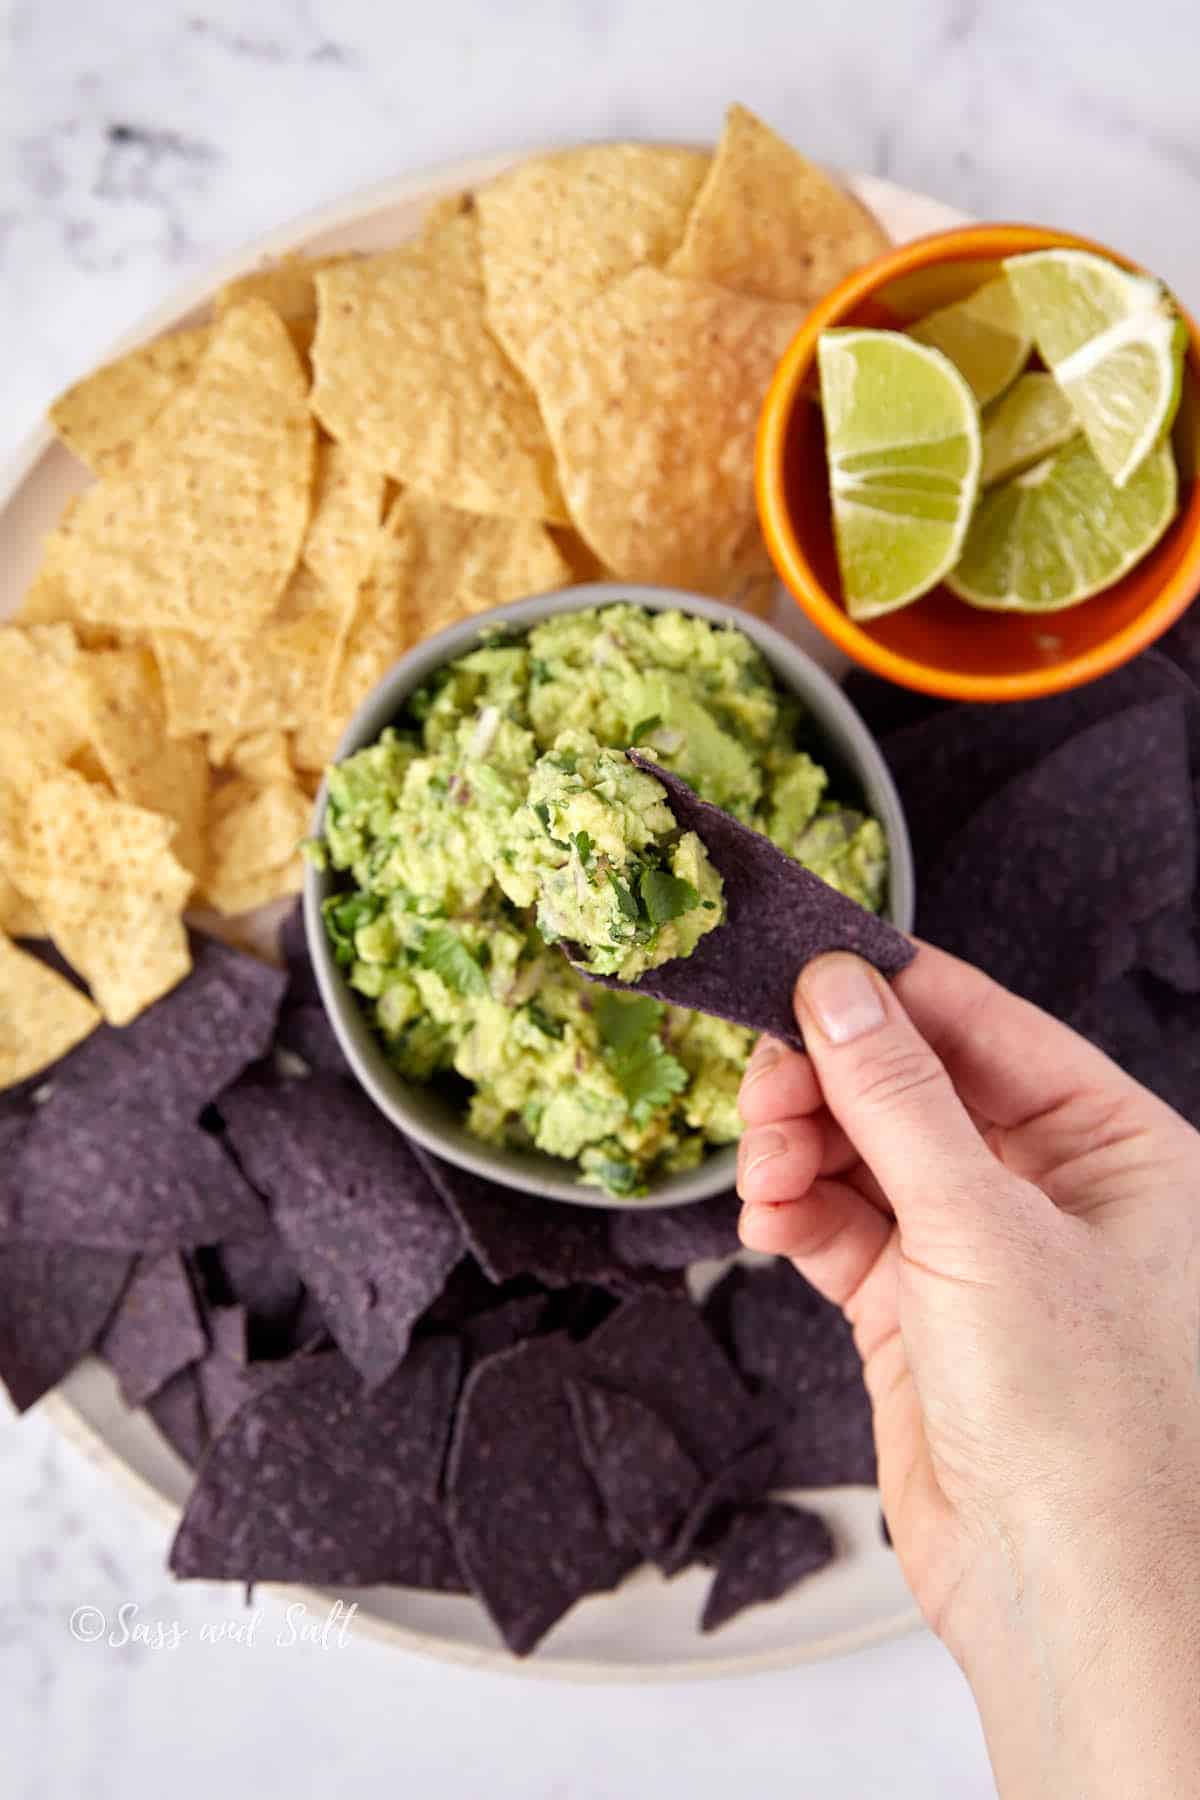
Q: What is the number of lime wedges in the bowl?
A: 5